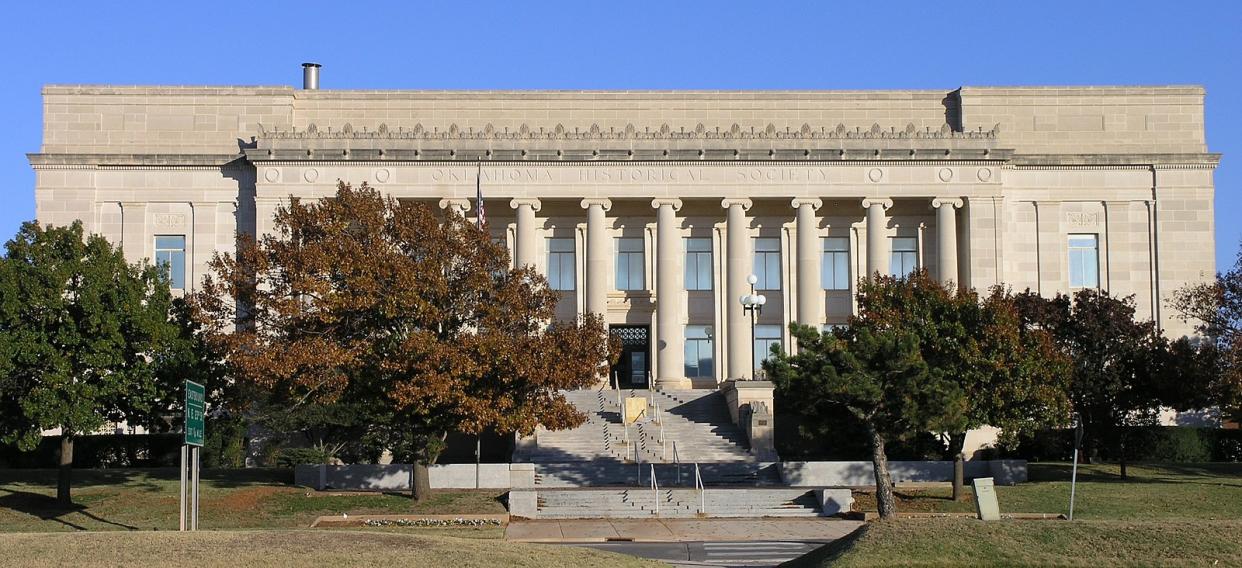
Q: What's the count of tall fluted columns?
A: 8